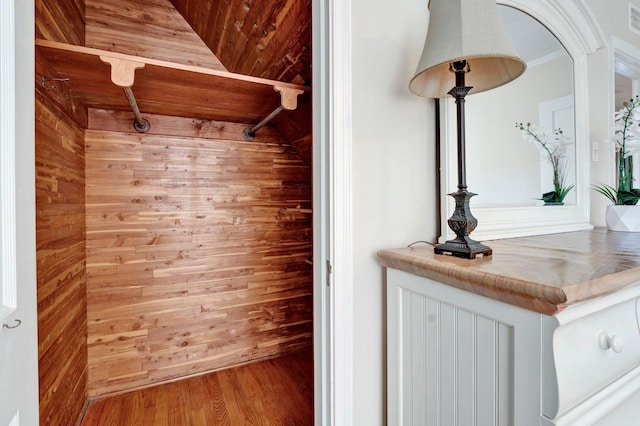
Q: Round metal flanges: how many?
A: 2